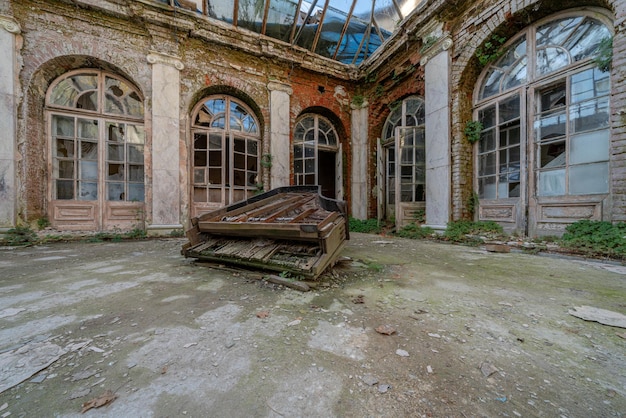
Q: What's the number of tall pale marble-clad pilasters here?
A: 5